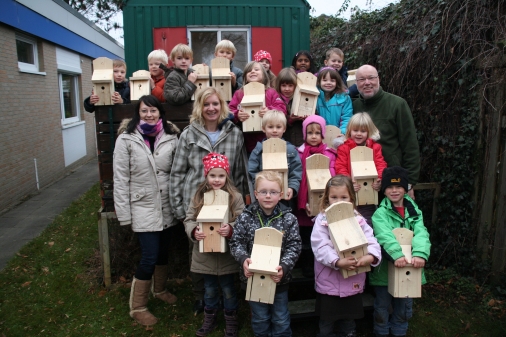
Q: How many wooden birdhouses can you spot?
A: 15